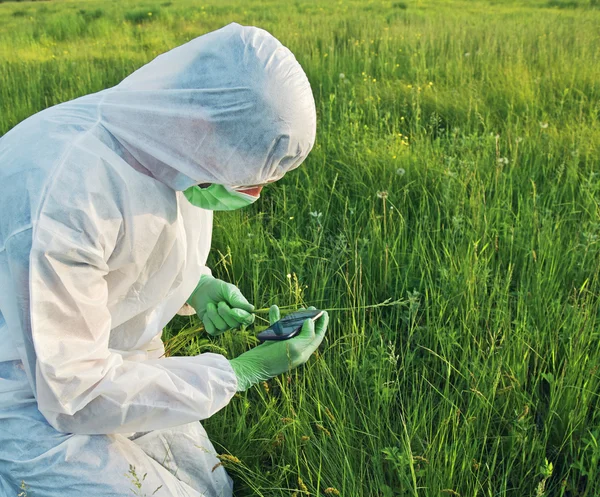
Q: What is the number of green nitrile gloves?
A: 2